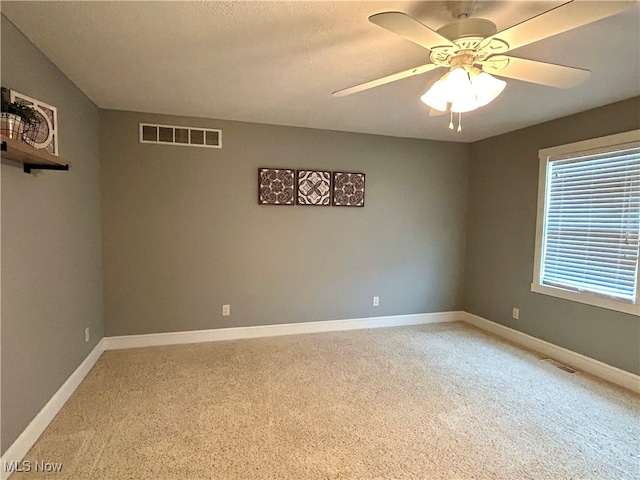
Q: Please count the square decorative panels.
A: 3